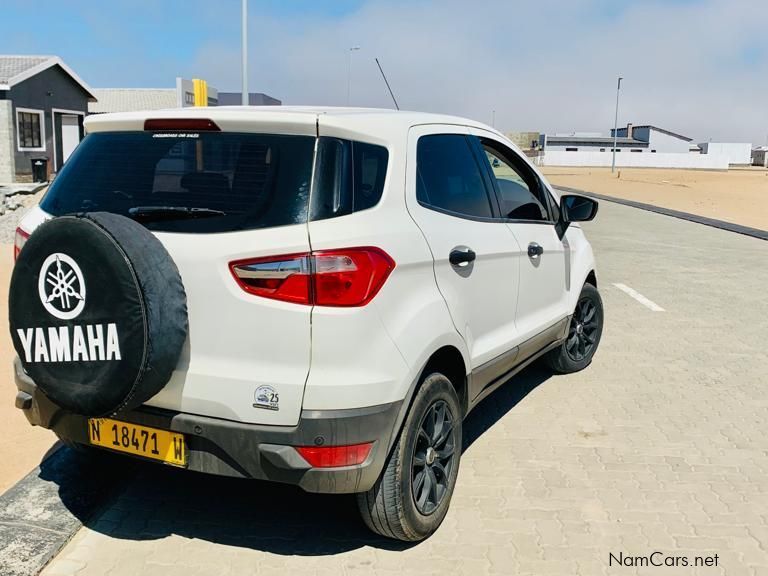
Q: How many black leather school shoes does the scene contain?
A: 0